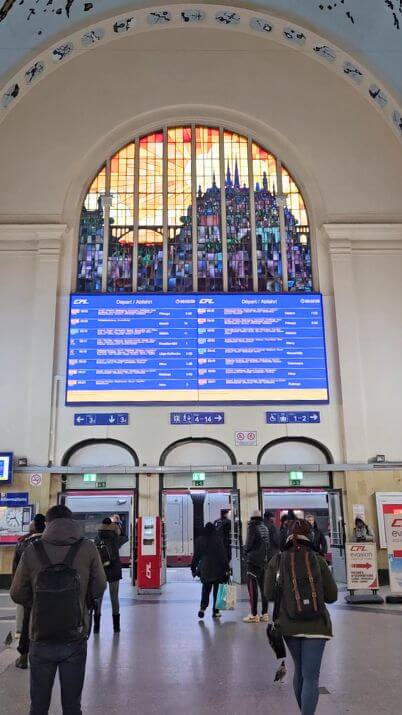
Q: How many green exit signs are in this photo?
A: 3